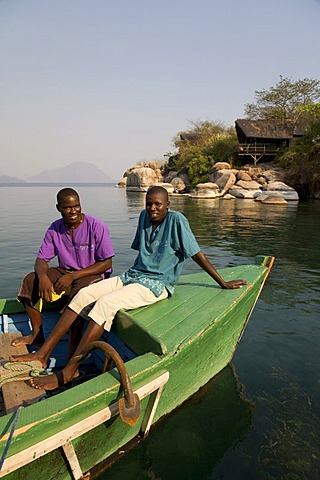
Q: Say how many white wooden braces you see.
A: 2